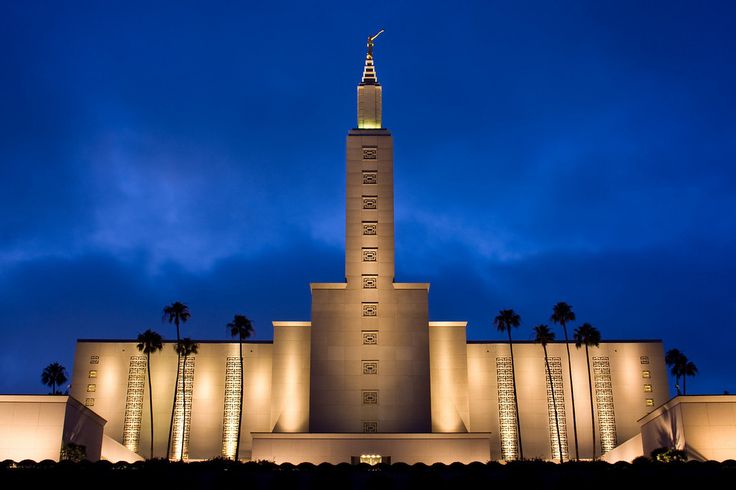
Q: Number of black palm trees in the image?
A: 11